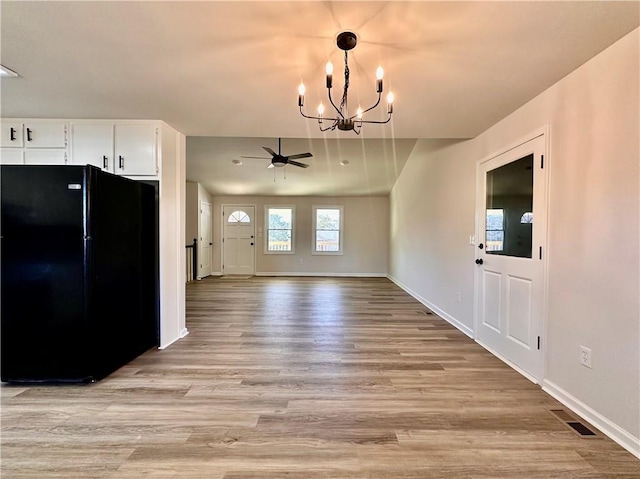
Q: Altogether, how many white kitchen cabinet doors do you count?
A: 6